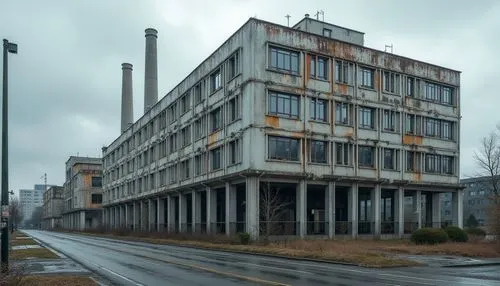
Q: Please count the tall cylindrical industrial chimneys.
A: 2